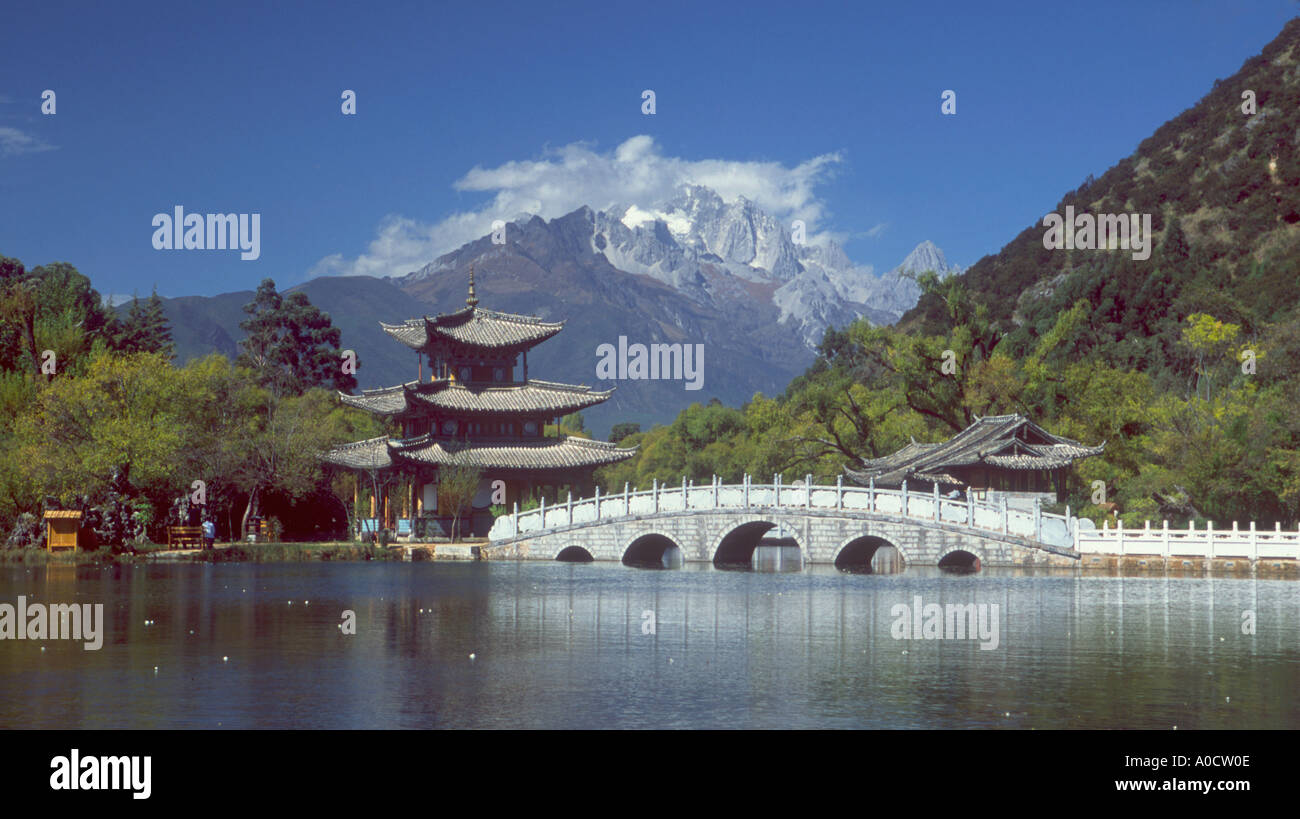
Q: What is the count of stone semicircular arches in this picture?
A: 5